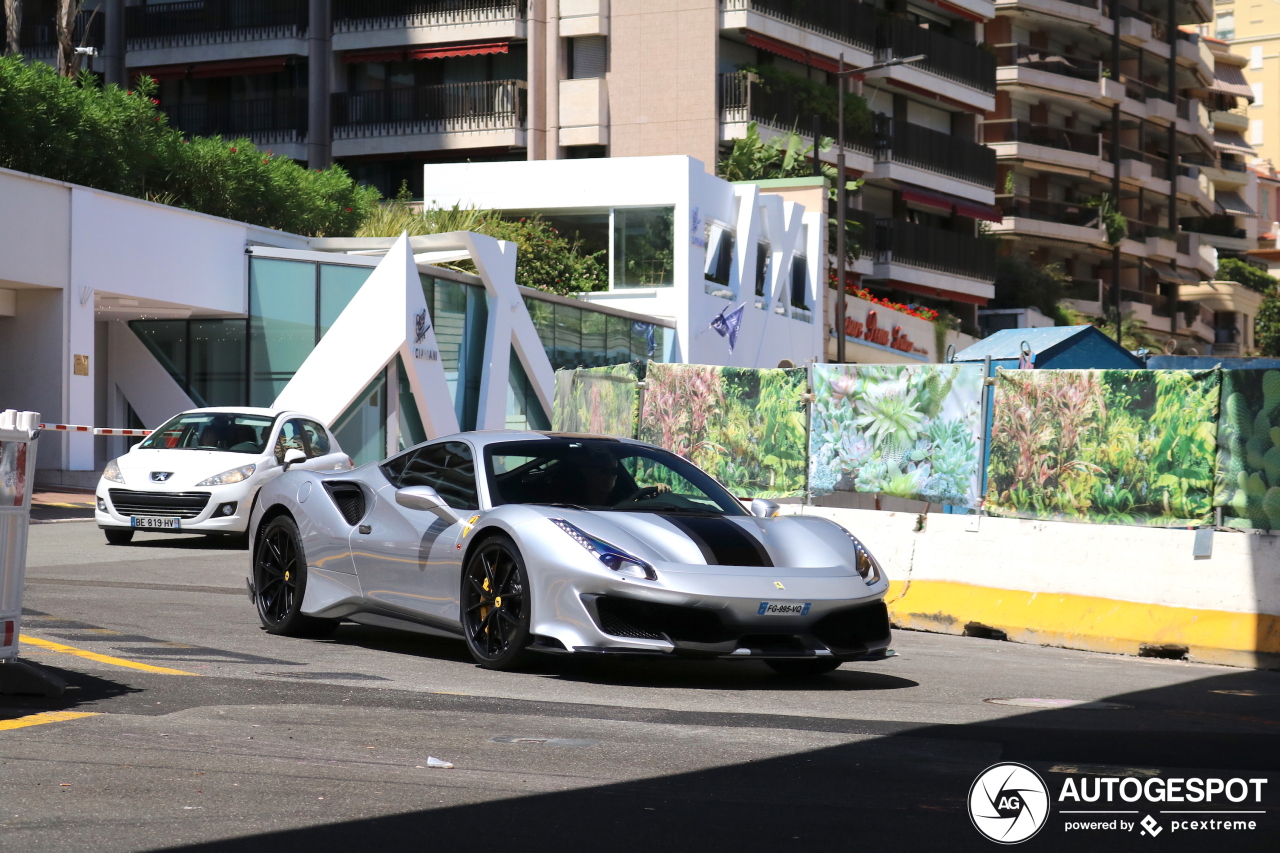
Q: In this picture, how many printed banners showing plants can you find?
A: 5